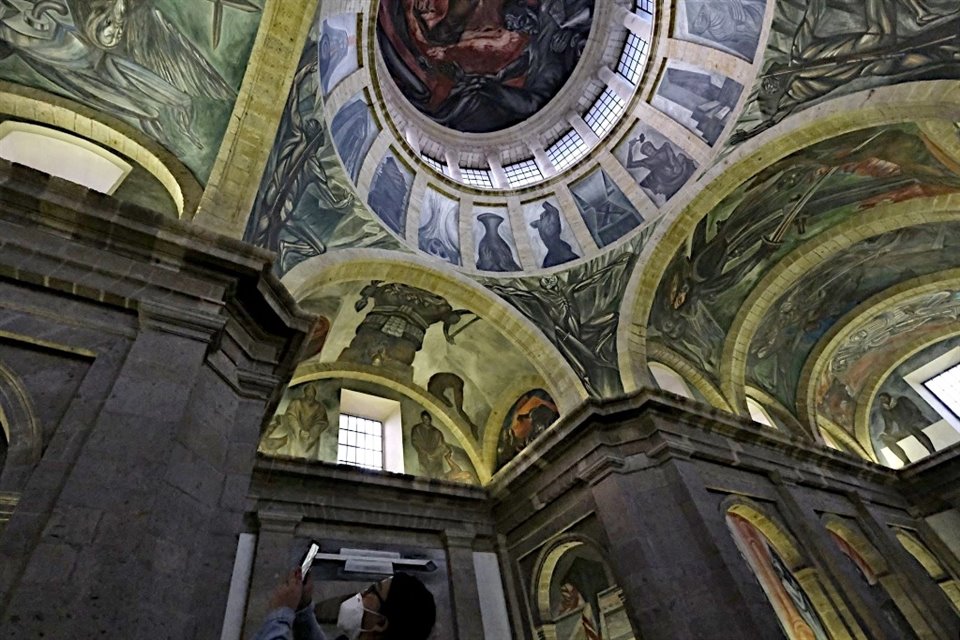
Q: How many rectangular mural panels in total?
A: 10